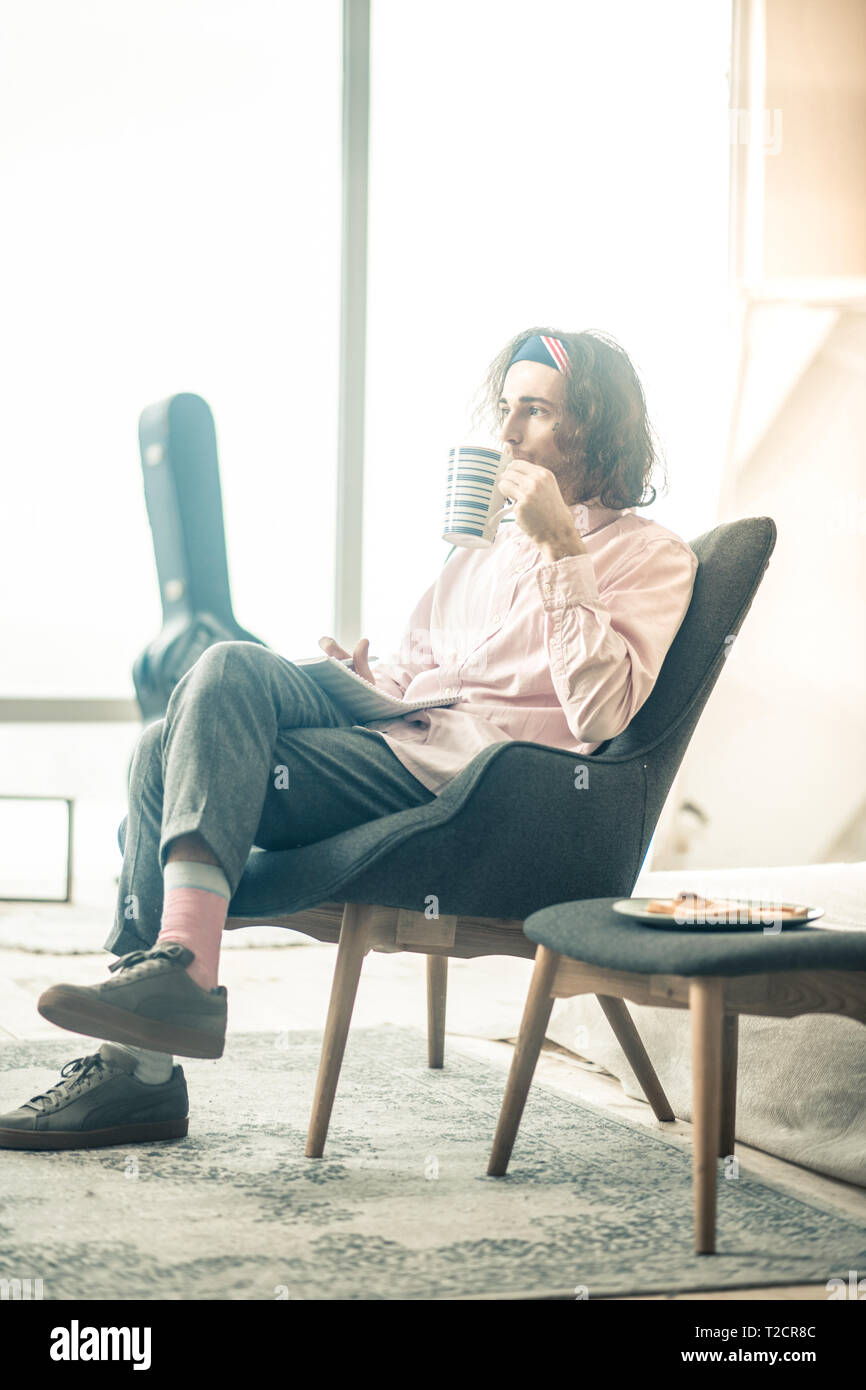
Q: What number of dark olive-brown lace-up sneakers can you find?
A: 2